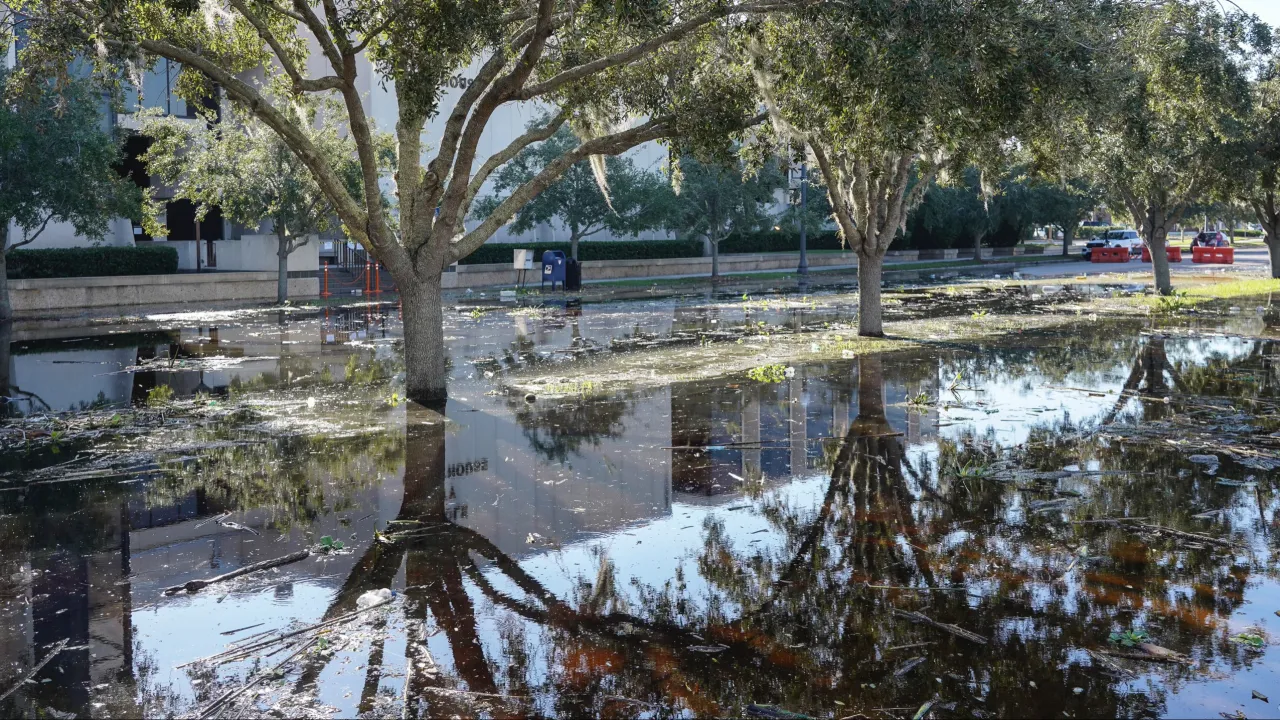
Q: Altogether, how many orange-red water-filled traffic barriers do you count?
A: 3